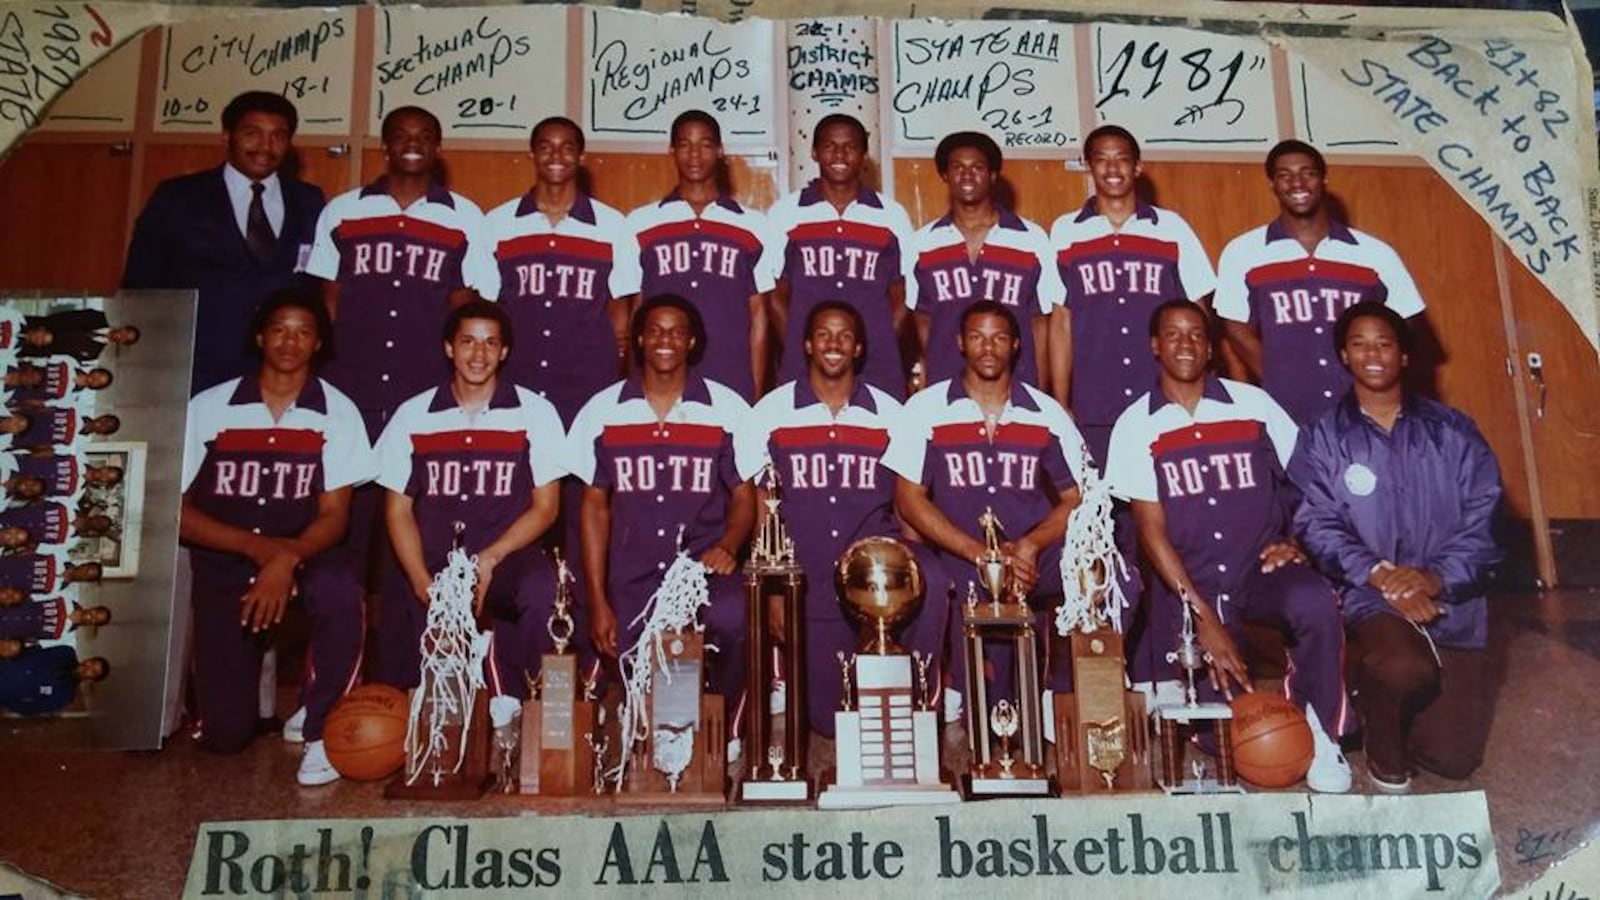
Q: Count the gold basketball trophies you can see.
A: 1